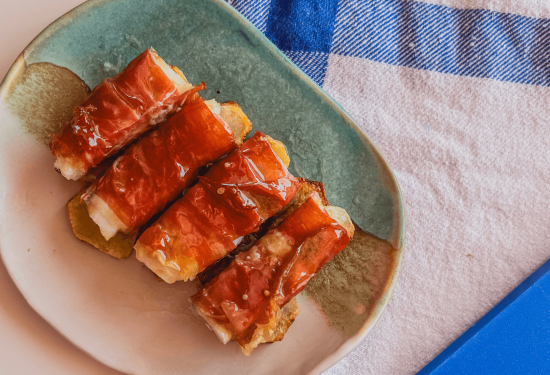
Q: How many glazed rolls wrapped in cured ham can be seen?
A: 4